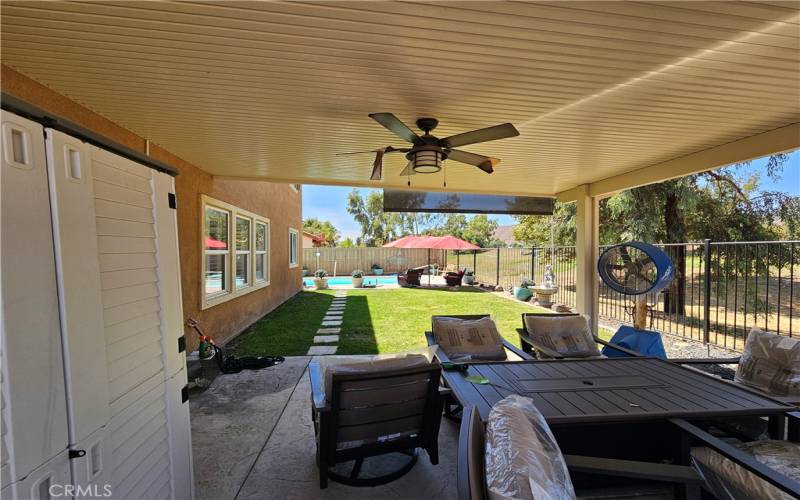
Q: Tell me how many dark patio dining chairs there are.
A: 6